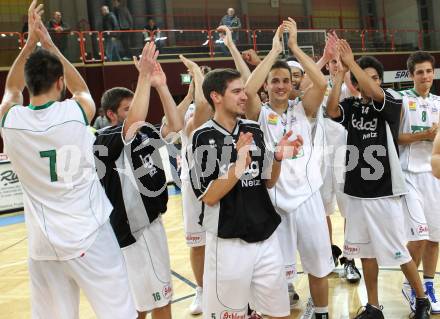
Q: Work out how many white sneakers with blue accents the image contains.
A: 2